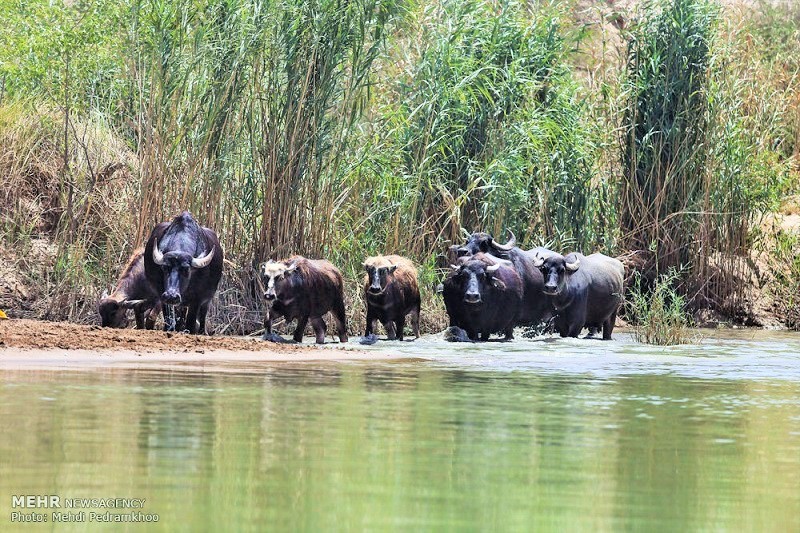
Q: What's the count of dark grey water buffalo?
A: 4